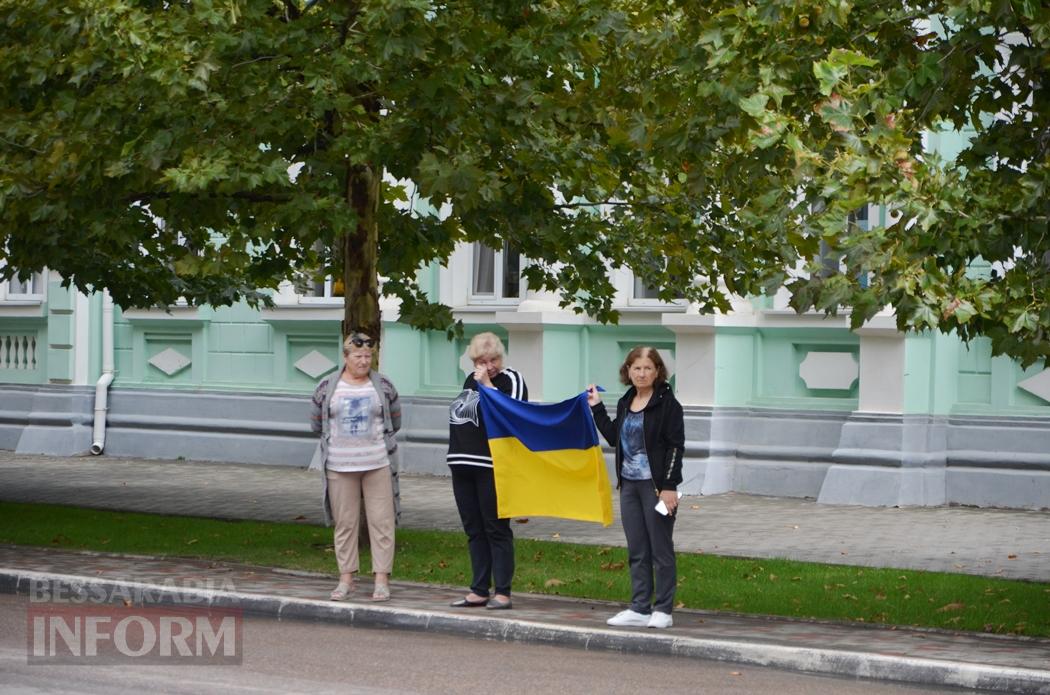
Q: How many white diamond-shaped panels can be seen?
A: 3